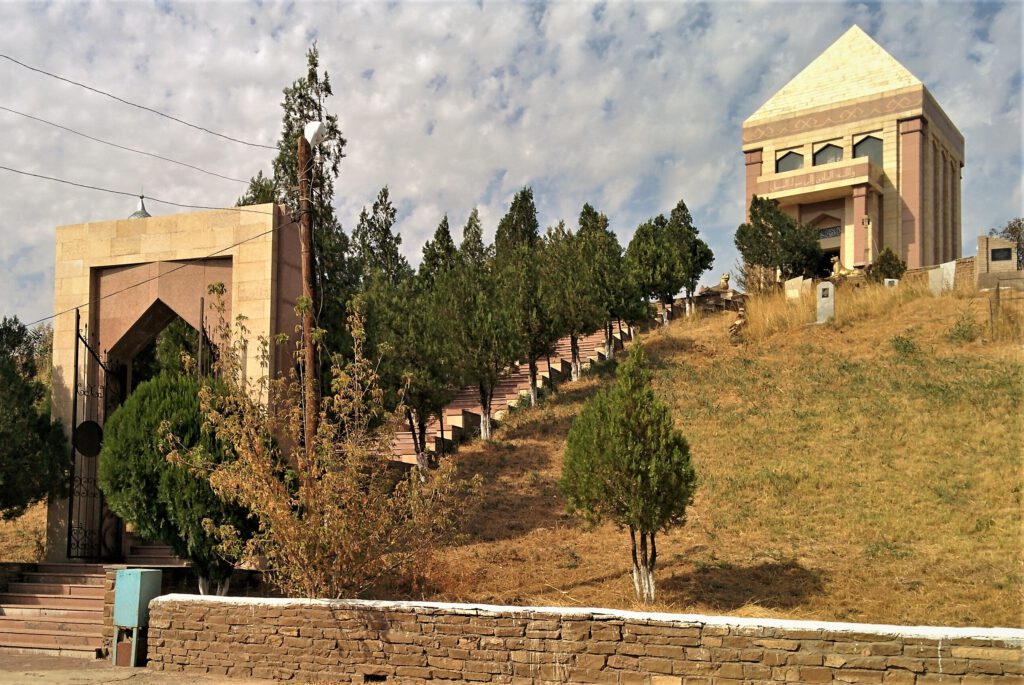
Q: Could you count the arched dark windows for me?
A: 3